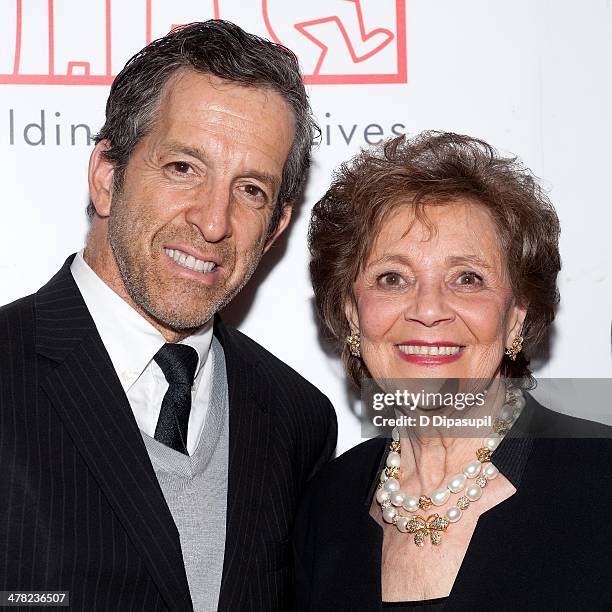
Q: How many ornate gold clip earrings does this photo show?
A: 2